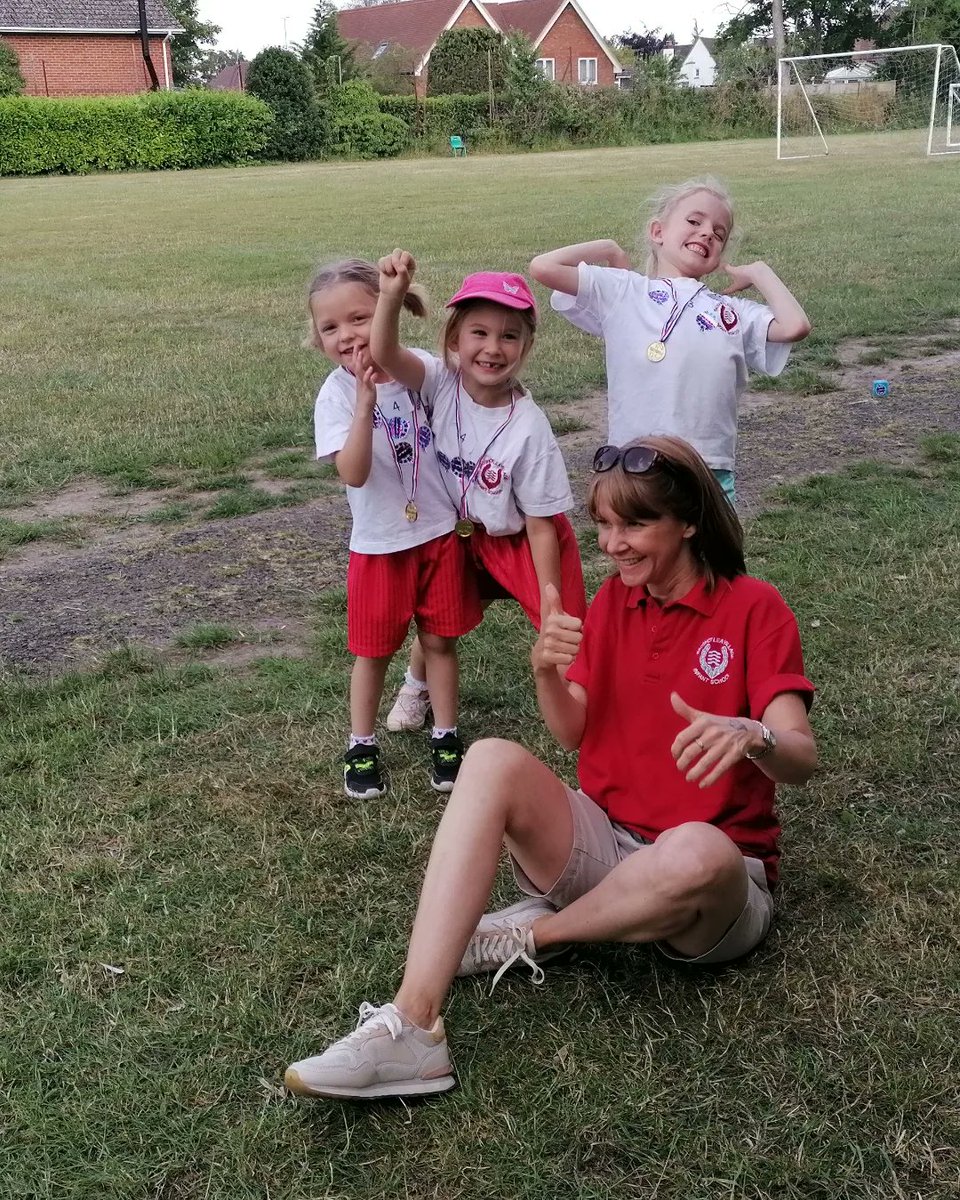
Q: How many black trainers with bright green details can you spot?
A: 2